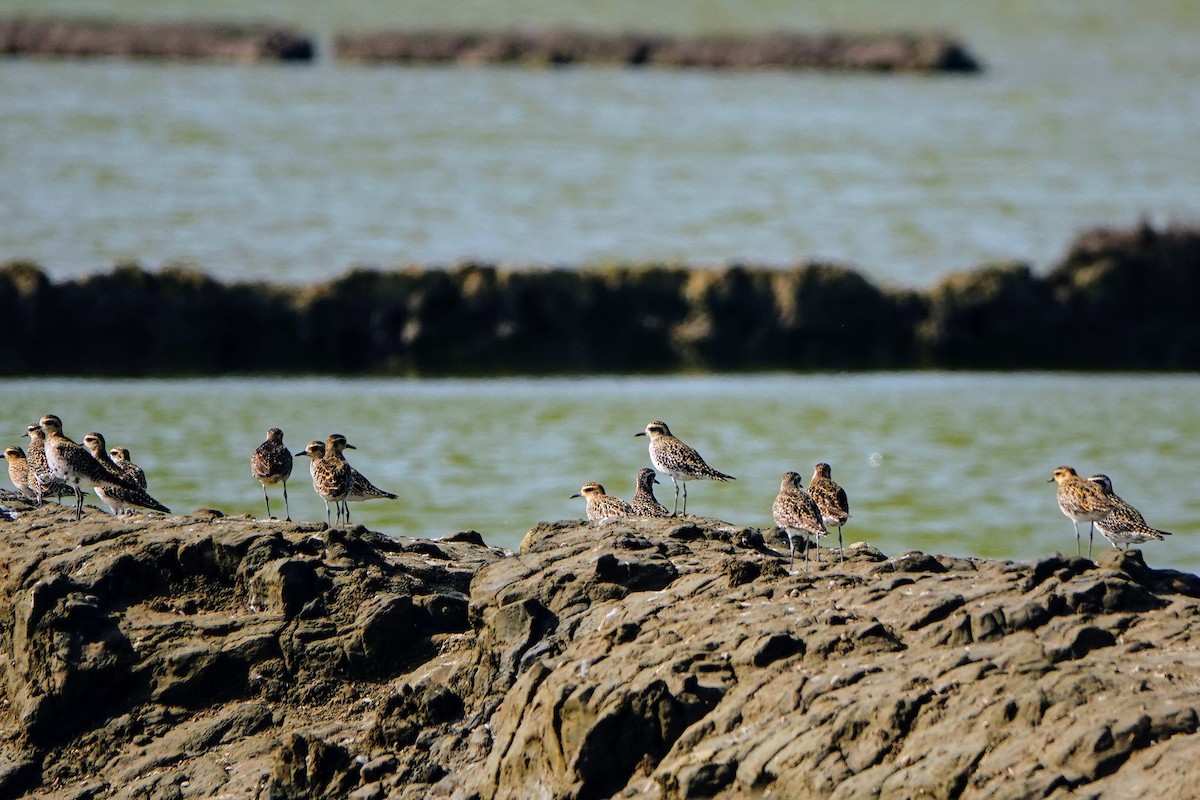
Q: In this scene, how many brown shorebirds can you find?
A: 15